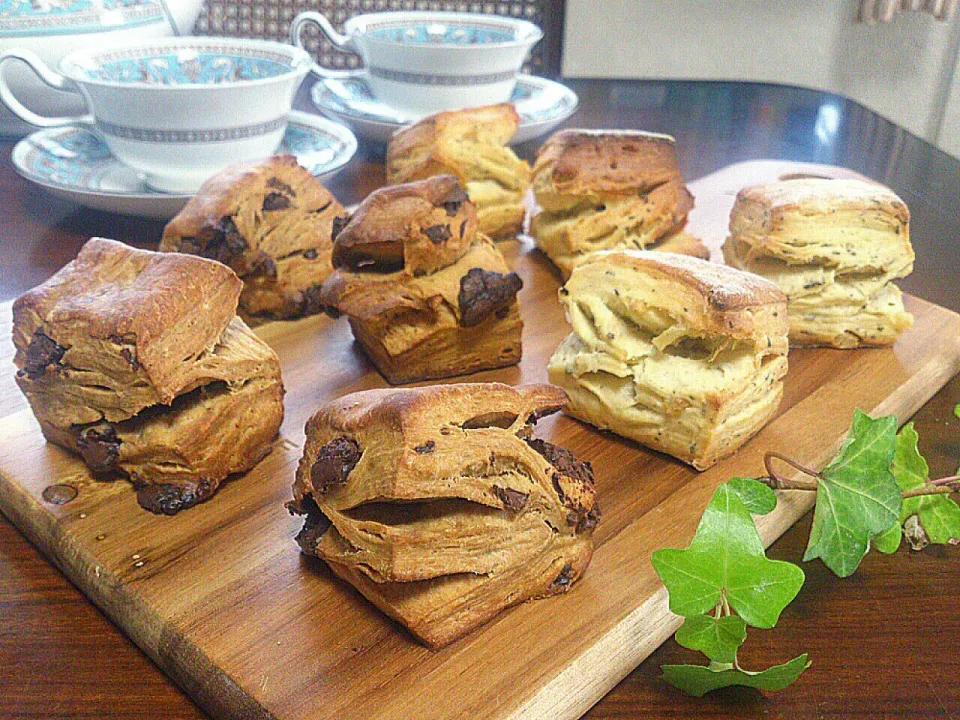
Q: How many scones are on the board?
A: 8